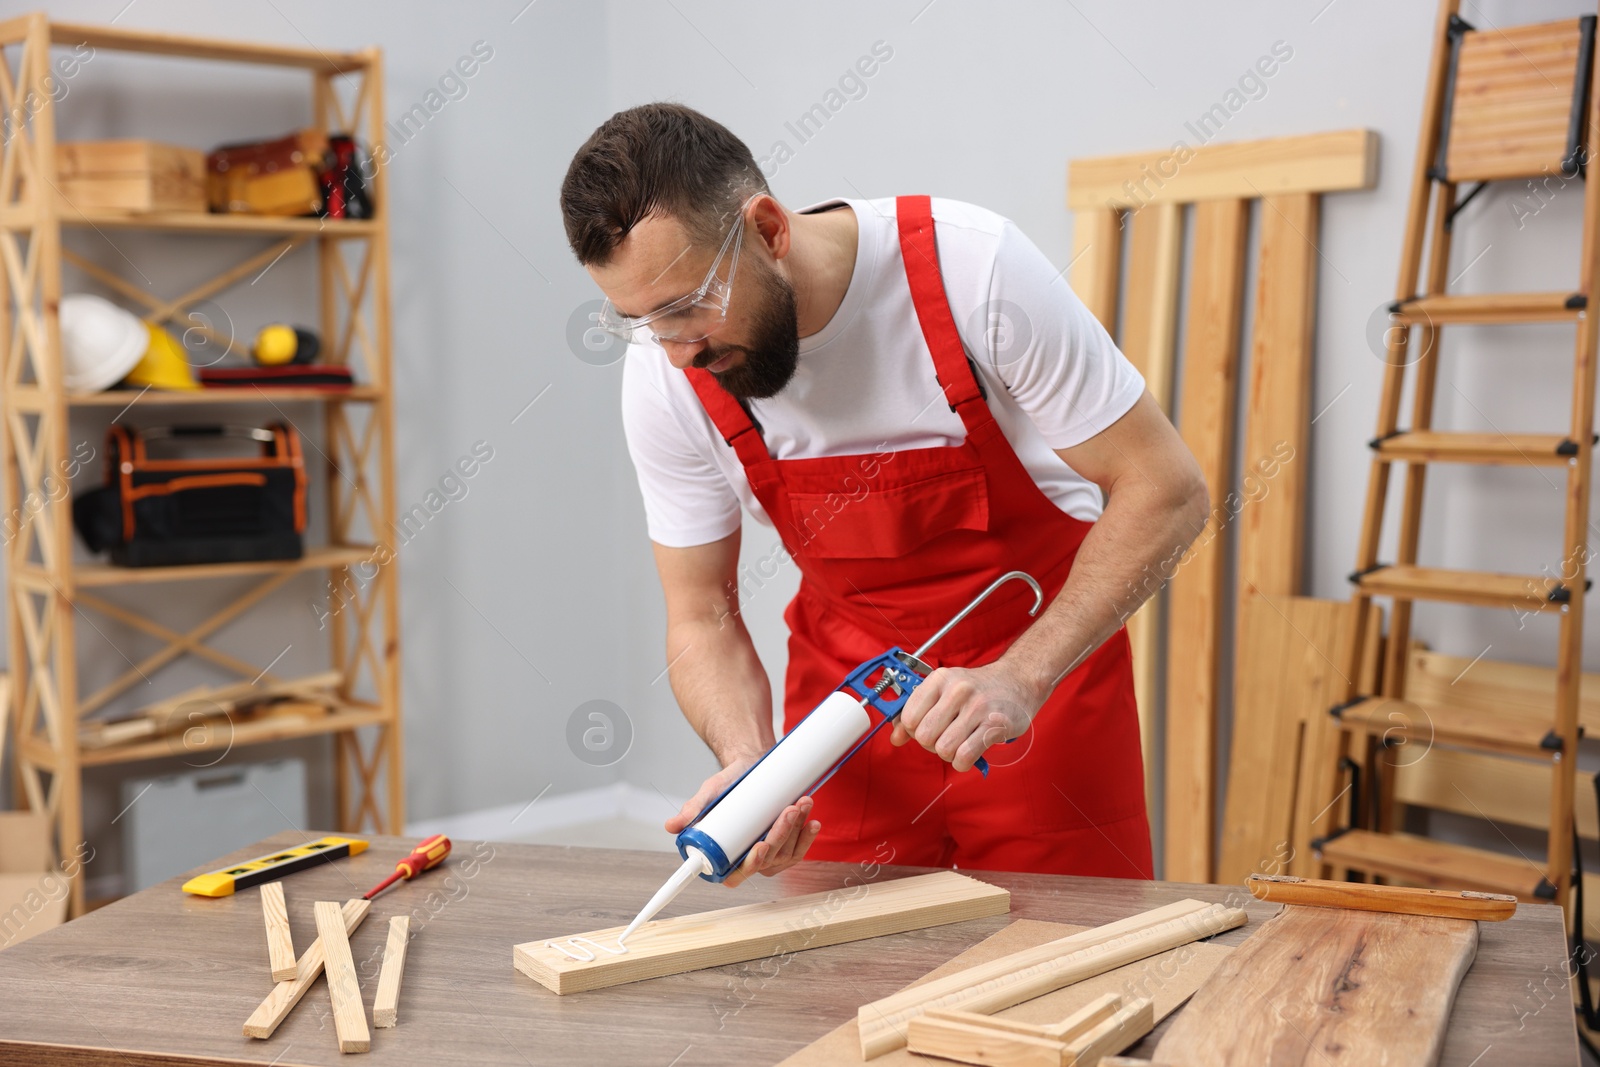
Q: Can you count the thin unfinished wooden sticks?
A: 4